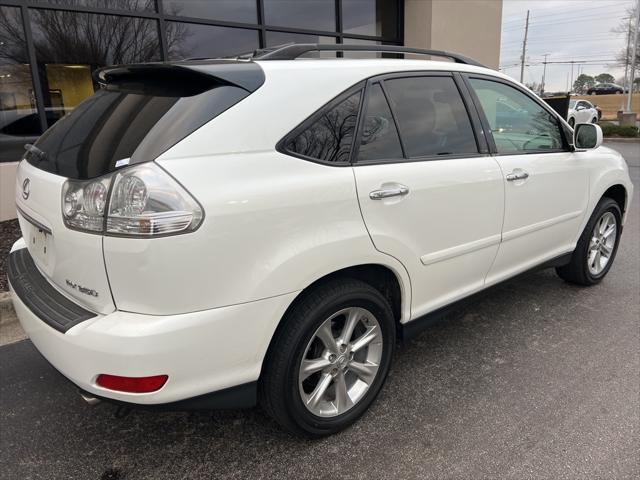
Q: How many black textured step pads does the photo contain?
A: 1